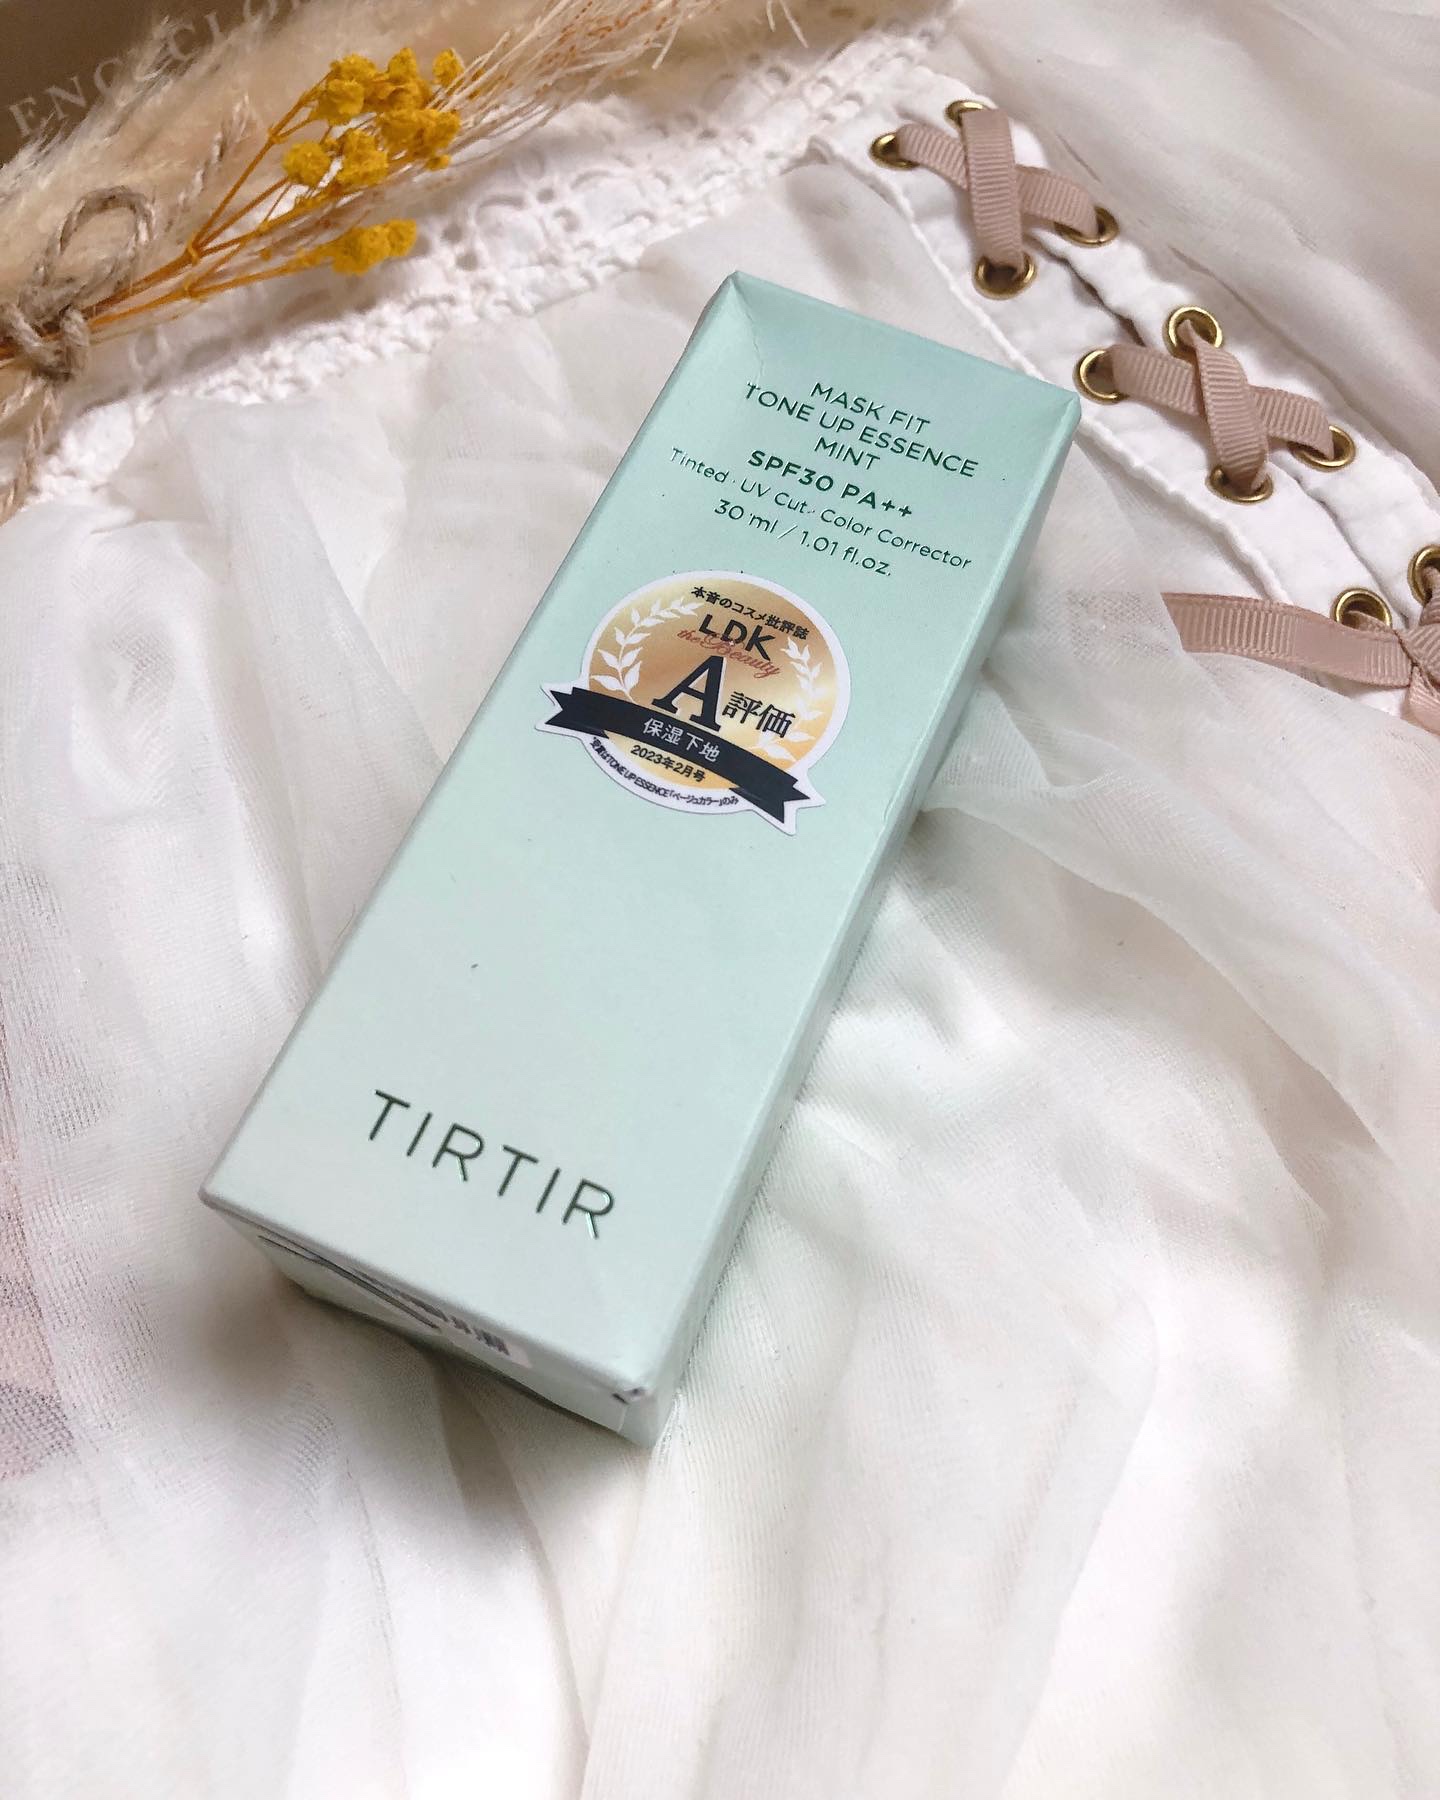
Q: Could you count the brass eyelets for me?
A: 10